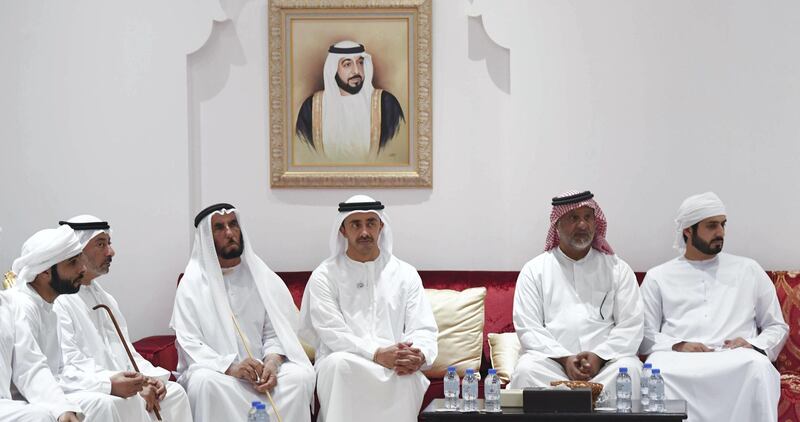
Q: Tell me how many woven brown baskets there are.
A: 1